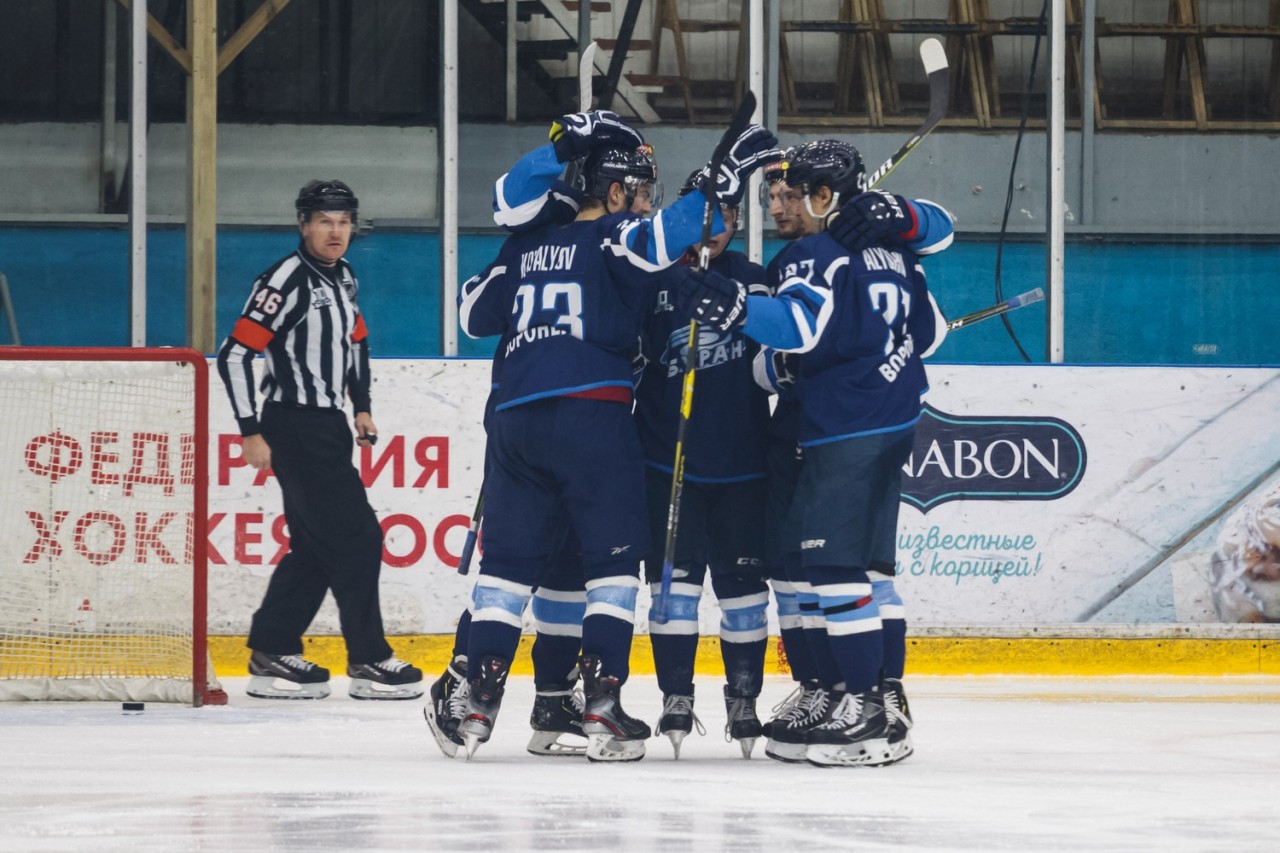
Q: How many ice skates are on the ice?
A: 12